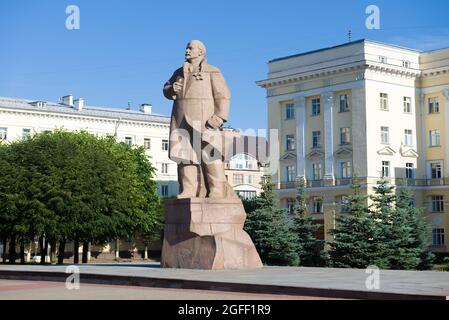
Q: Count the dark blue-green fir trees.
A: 5